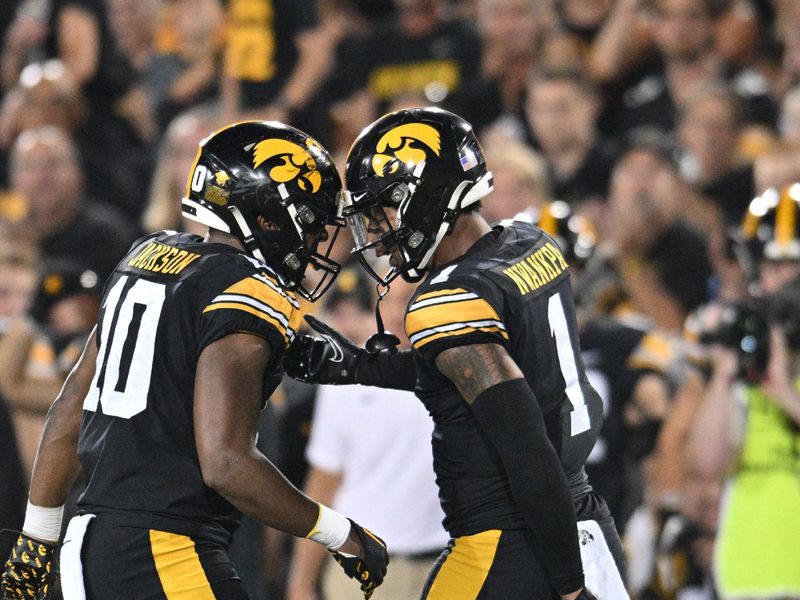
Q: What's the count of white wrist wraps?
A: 2